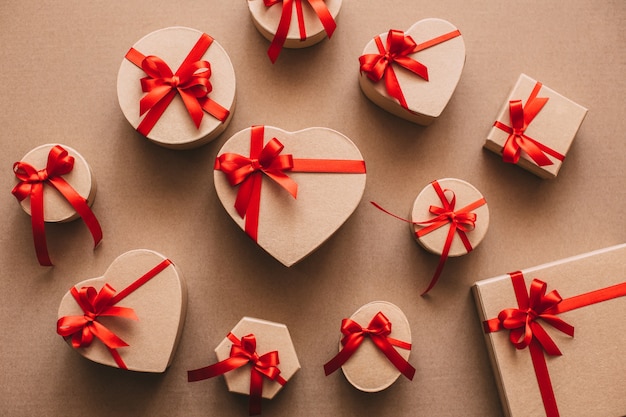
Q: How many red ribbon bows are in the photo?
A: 11